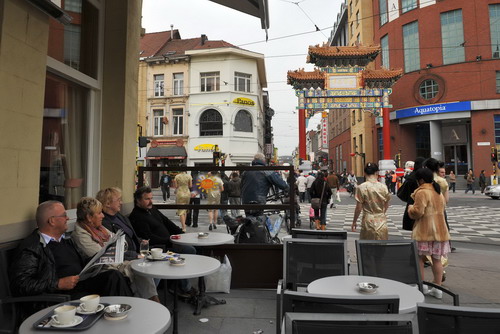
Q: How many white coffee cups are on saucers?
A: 3